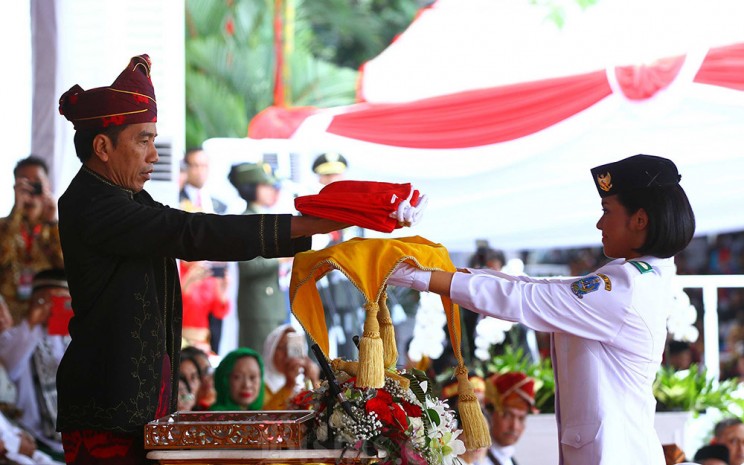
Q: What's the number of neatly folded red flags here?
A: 1